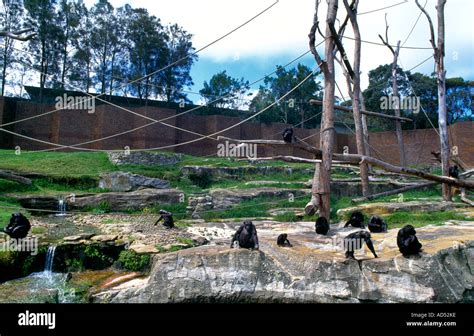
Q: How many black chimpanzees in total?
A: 11